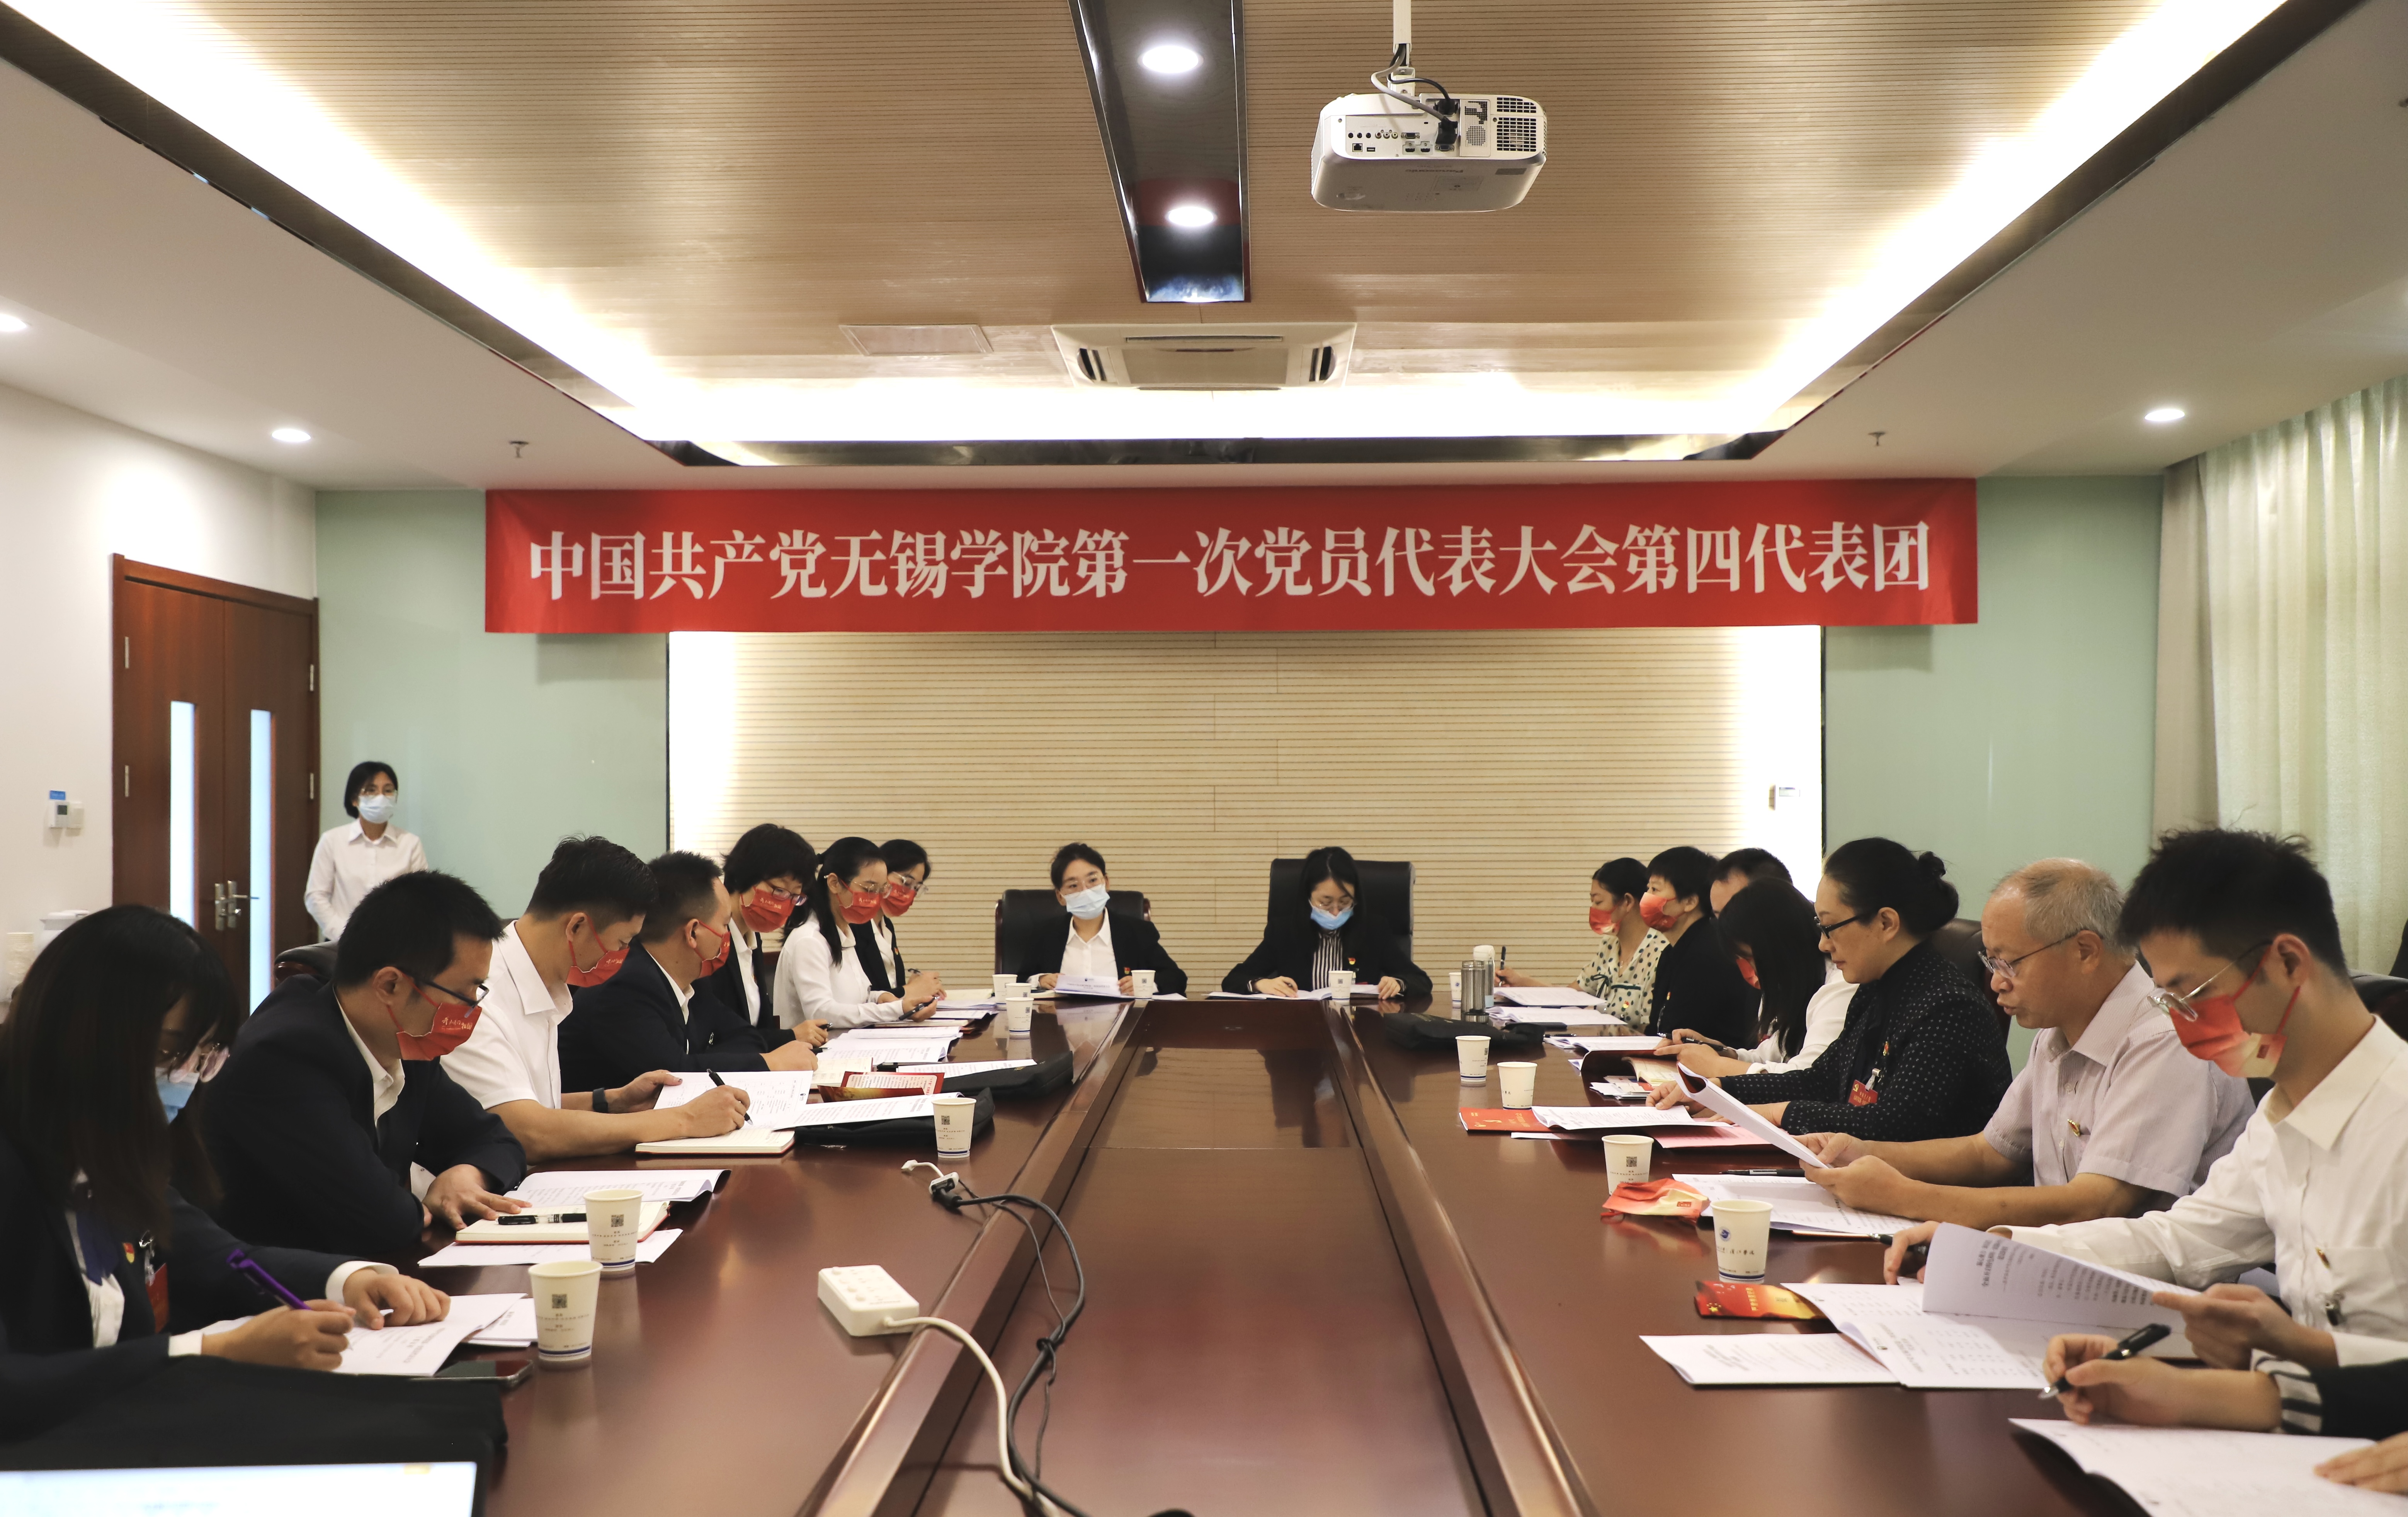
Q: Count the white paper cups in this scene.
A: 13